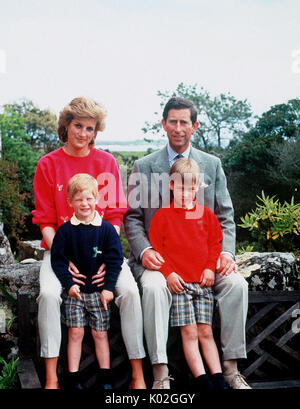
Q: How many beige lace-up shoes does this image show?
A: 2